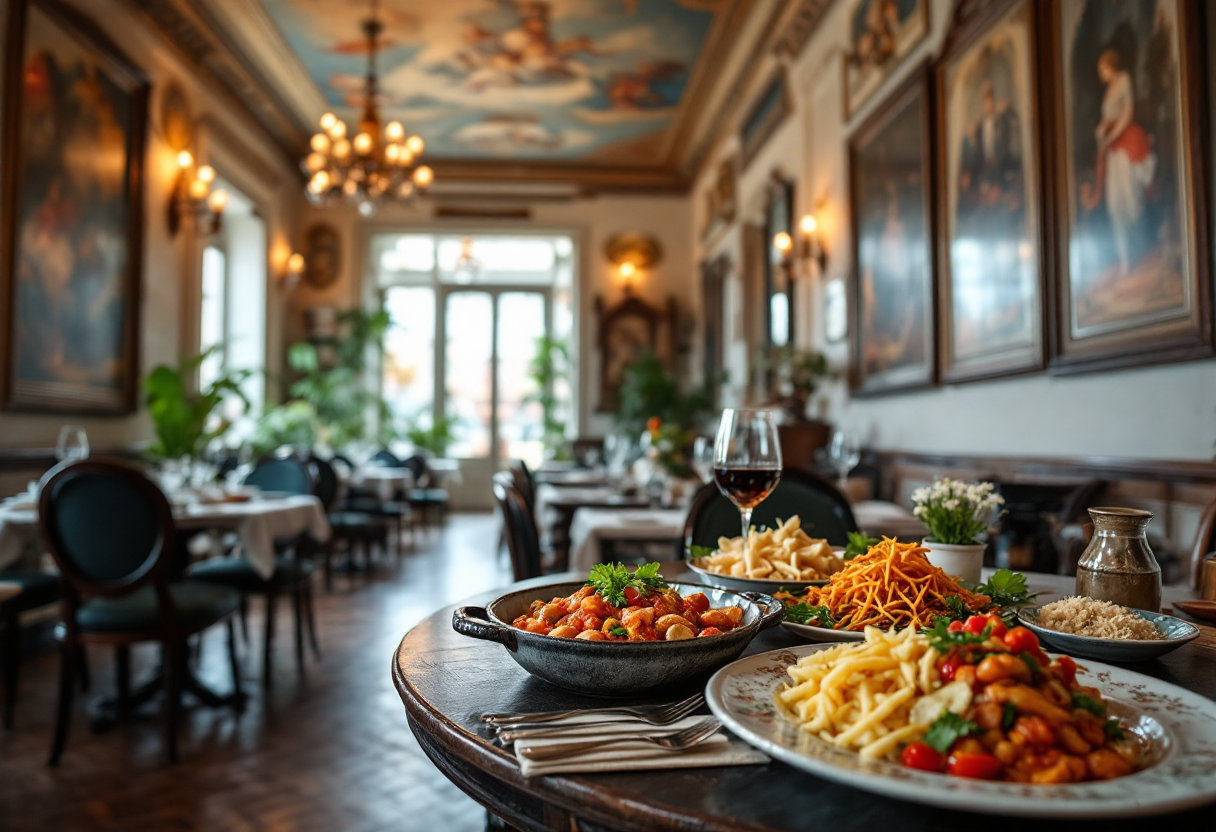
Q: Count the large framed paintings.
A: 4